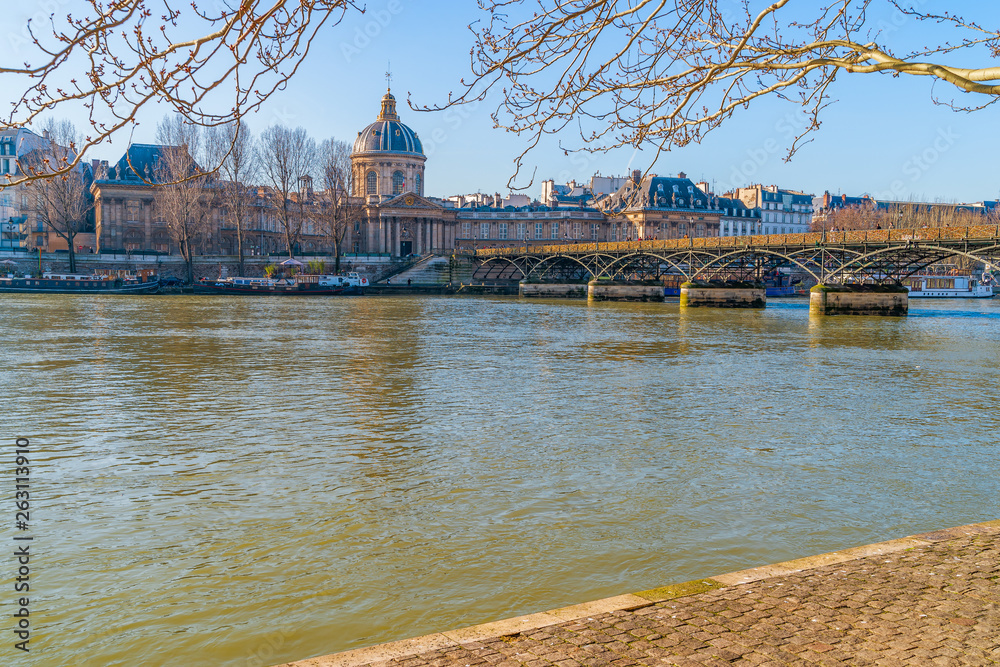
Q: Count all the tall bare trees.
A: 5